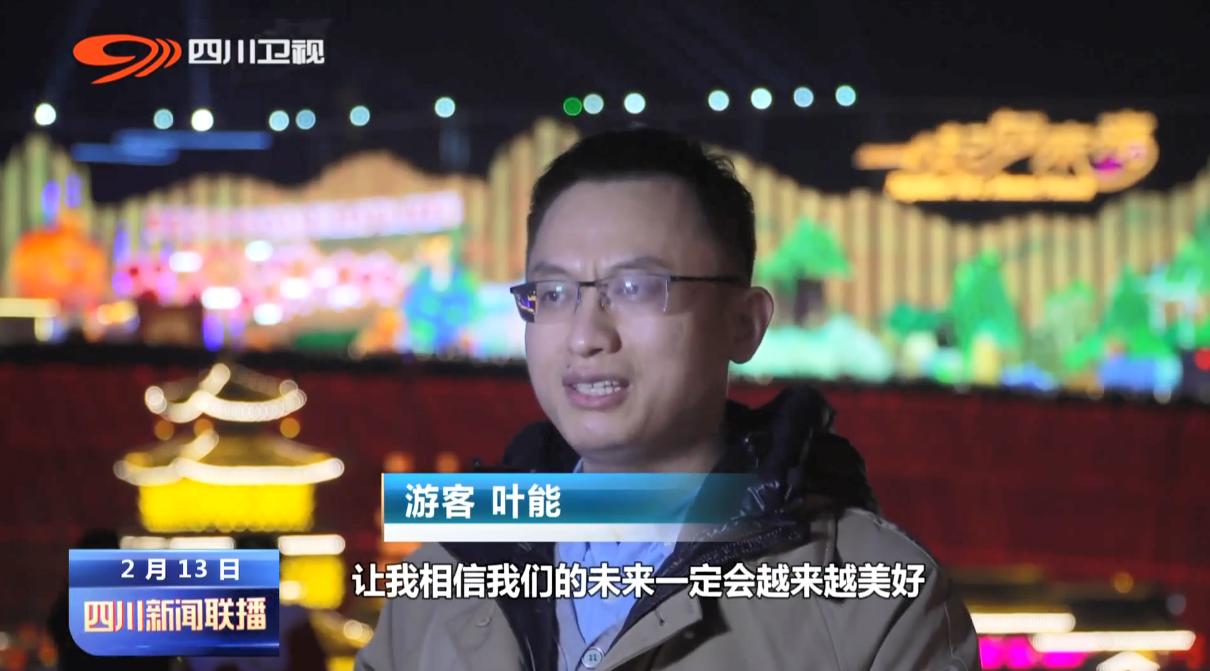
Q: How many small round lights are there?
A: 14